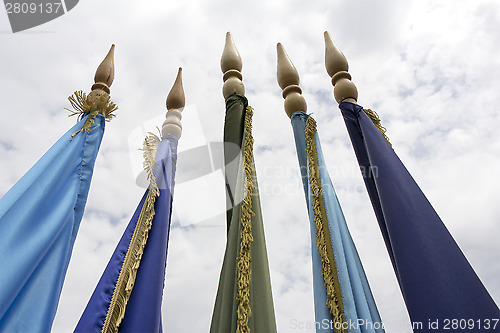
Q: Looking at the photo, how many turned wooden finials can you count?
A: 5